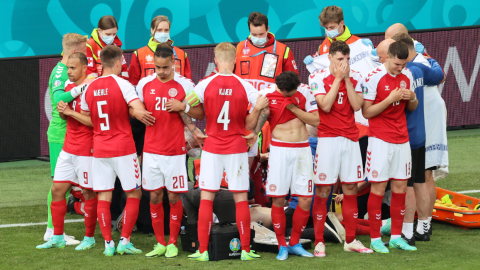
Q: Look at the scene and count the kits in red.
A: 7